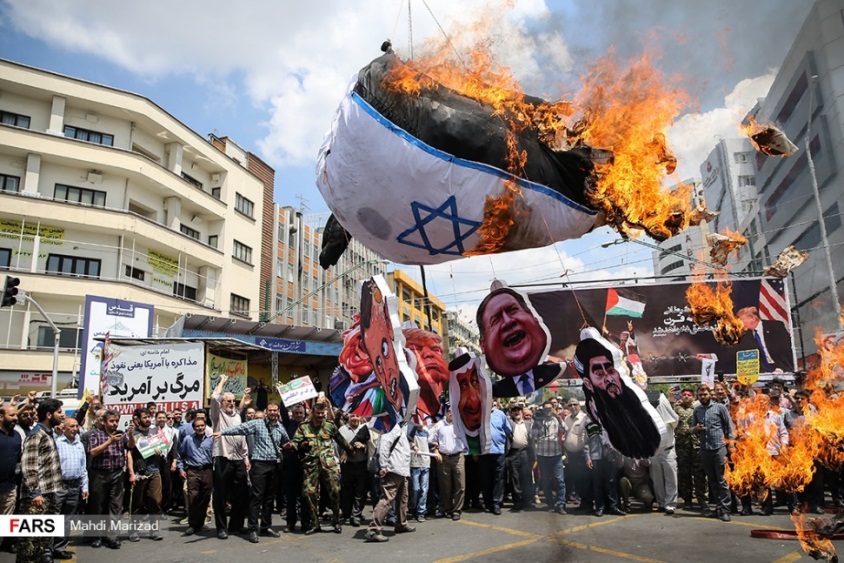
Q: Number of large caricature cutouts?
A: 6